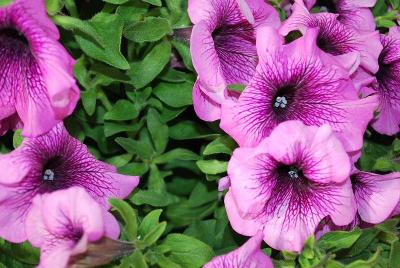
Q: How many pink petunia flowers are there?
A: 11